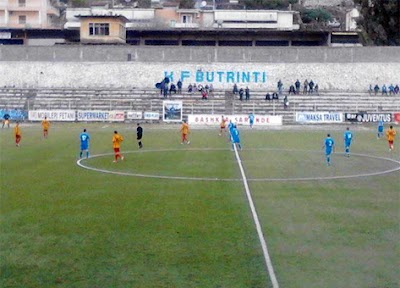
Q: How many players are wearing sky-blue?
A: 7